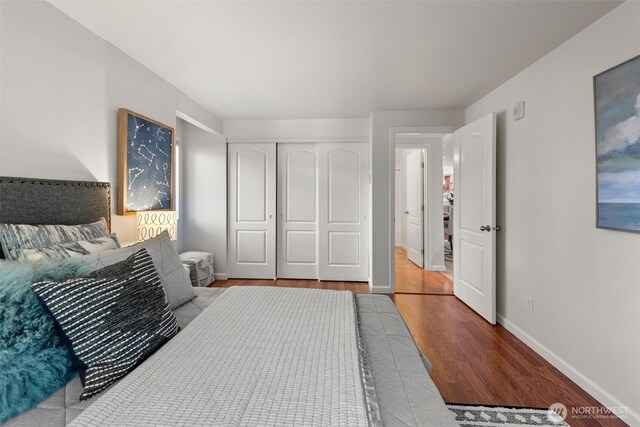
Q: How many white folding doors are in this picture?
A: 3